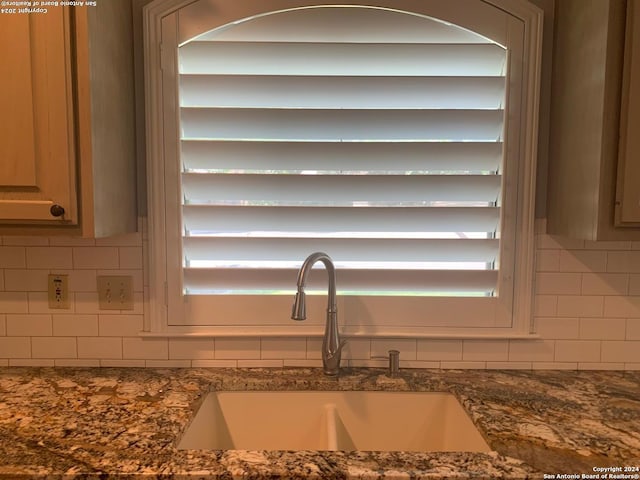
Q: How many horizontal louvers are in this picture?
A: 9